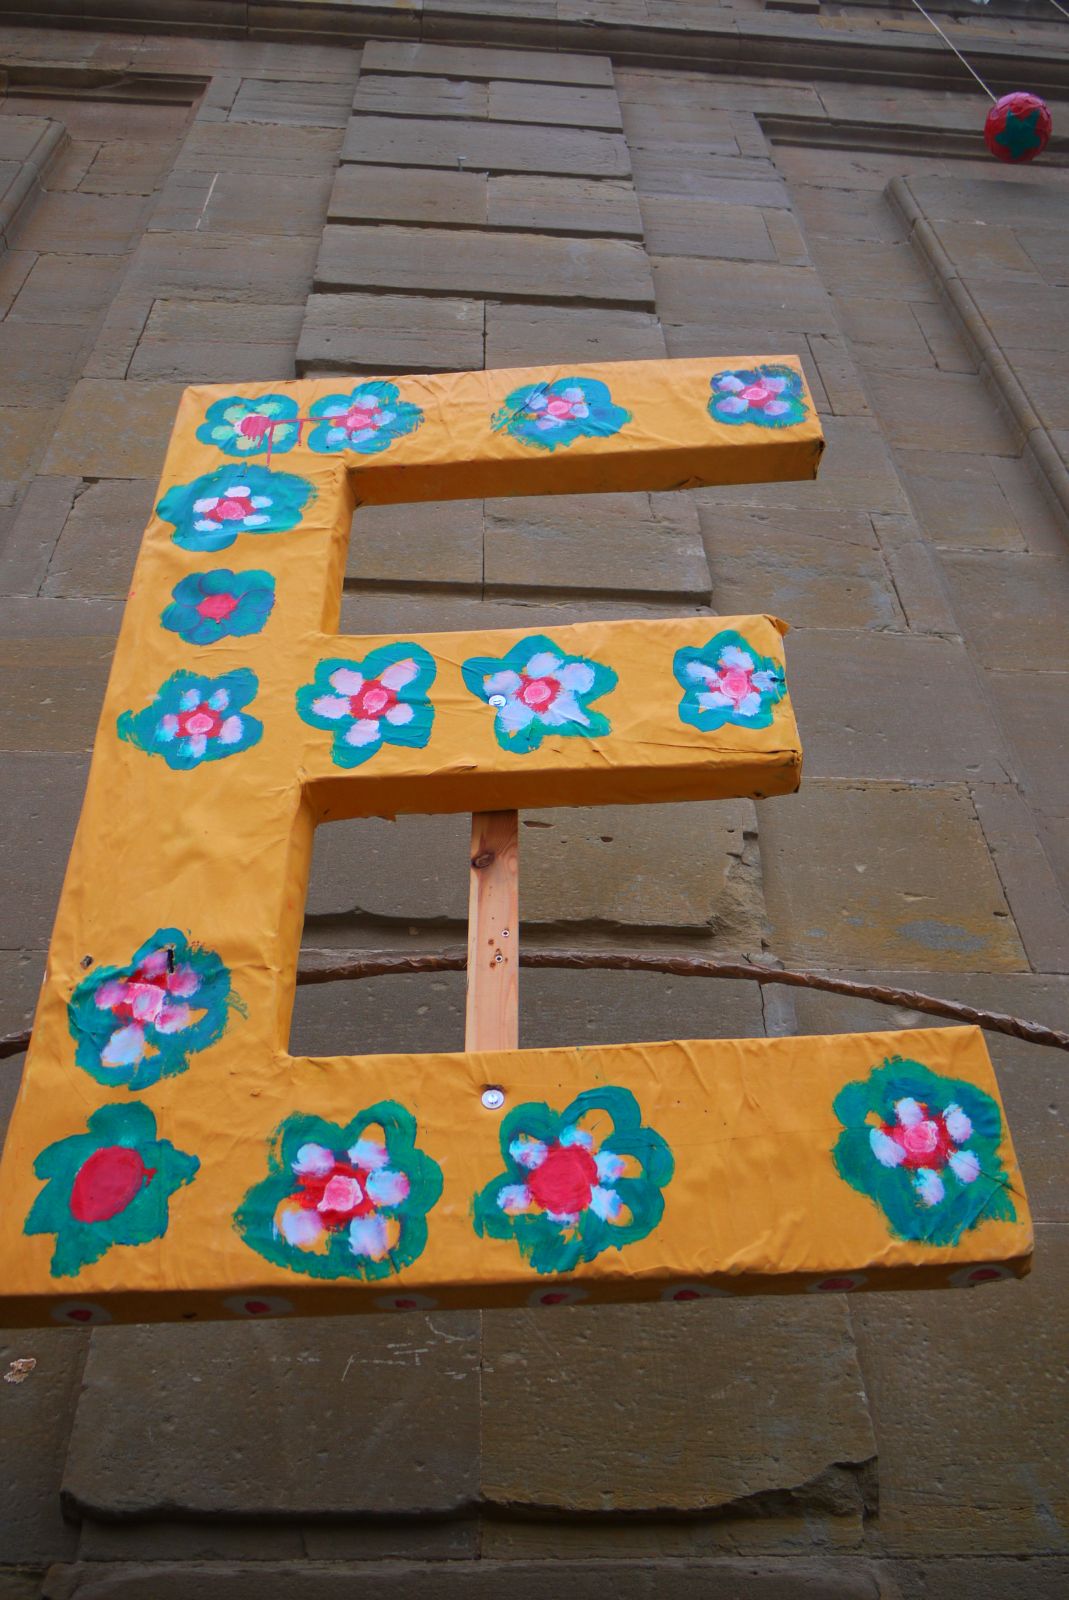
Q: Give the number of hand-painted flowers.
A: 15